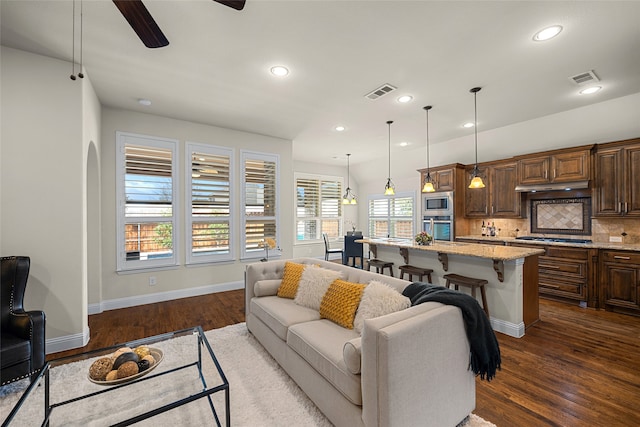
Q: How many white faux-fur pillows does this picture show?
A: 2